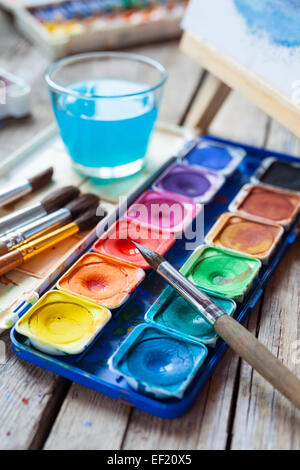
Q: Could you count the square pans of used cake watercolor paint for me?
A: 12